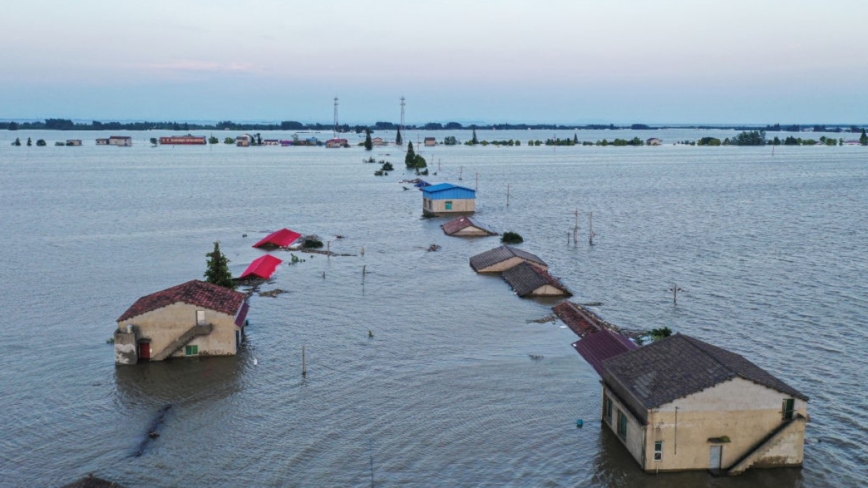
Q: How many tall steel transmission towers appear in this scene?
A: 2